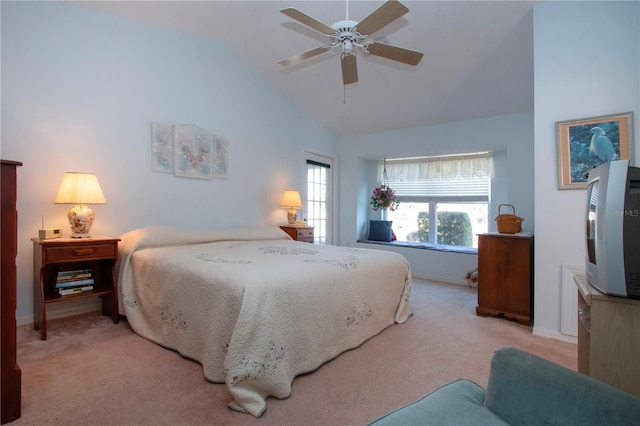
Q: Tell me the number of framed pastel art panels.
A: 3